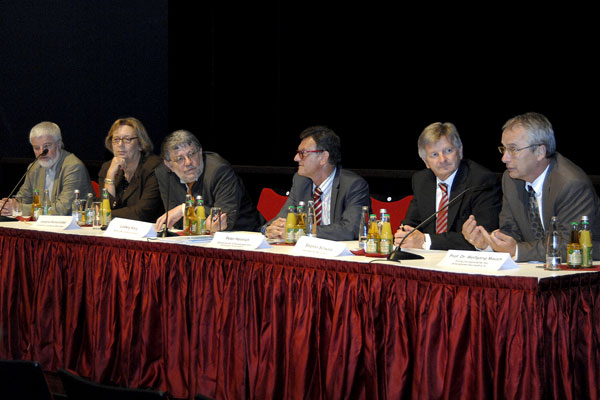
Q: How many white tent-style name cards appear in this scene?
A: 5